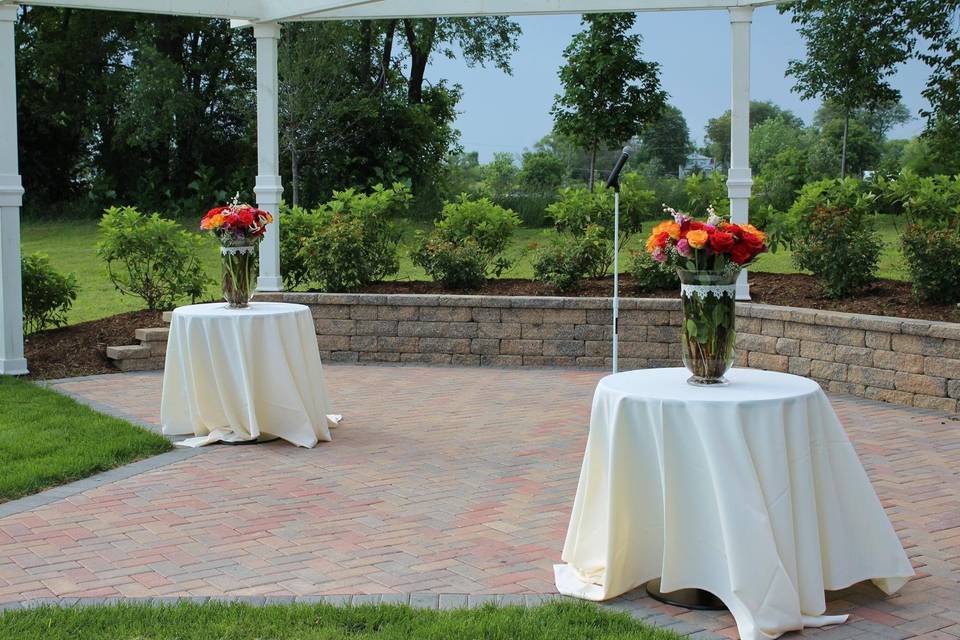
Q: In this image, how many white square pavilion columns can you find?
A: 3